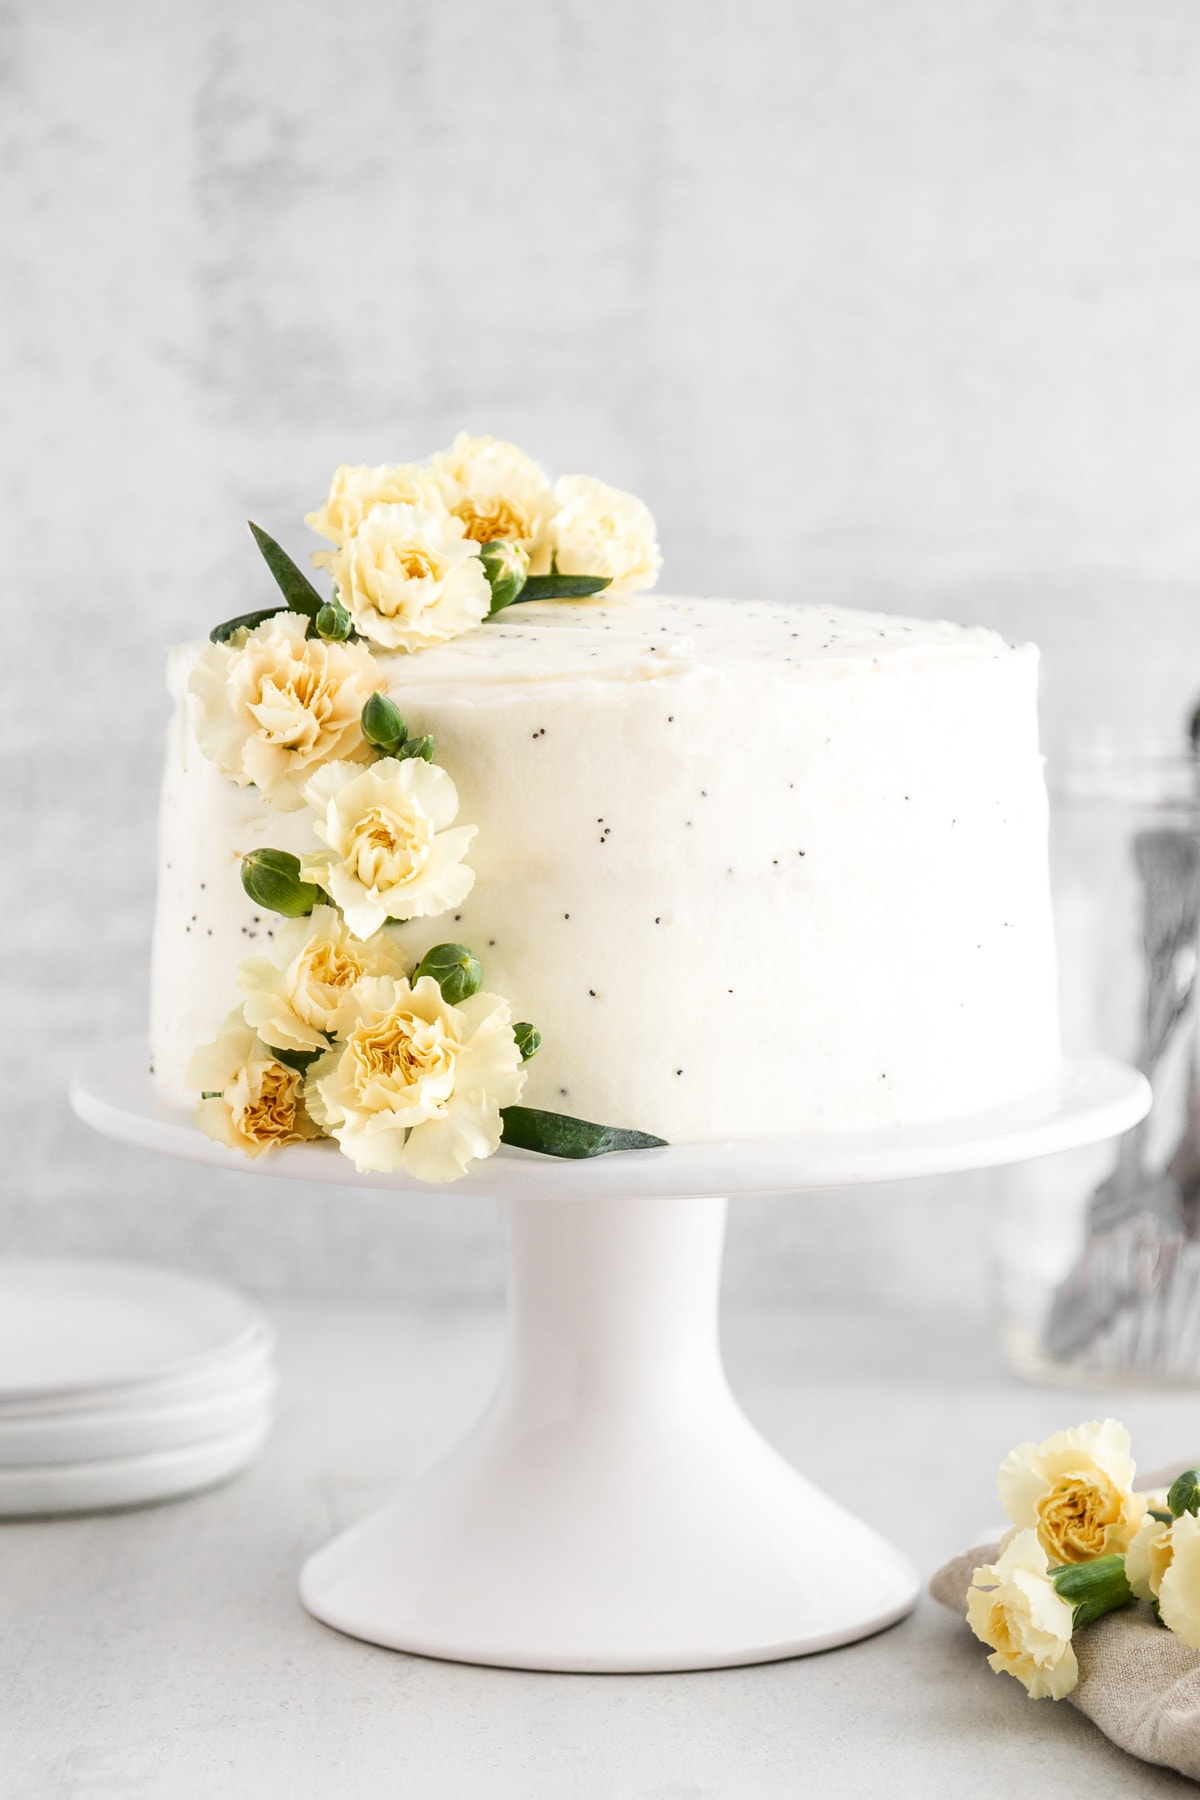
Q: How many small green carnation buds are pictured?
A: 8